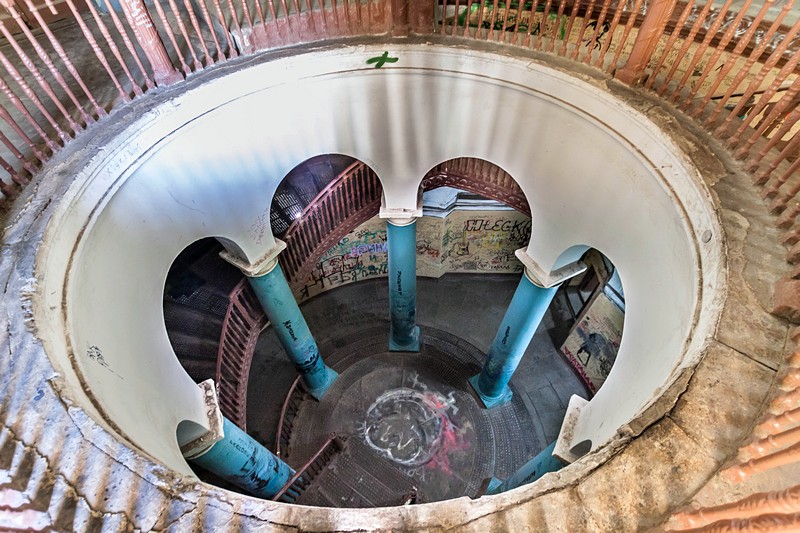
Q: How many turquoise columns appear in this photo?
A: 5